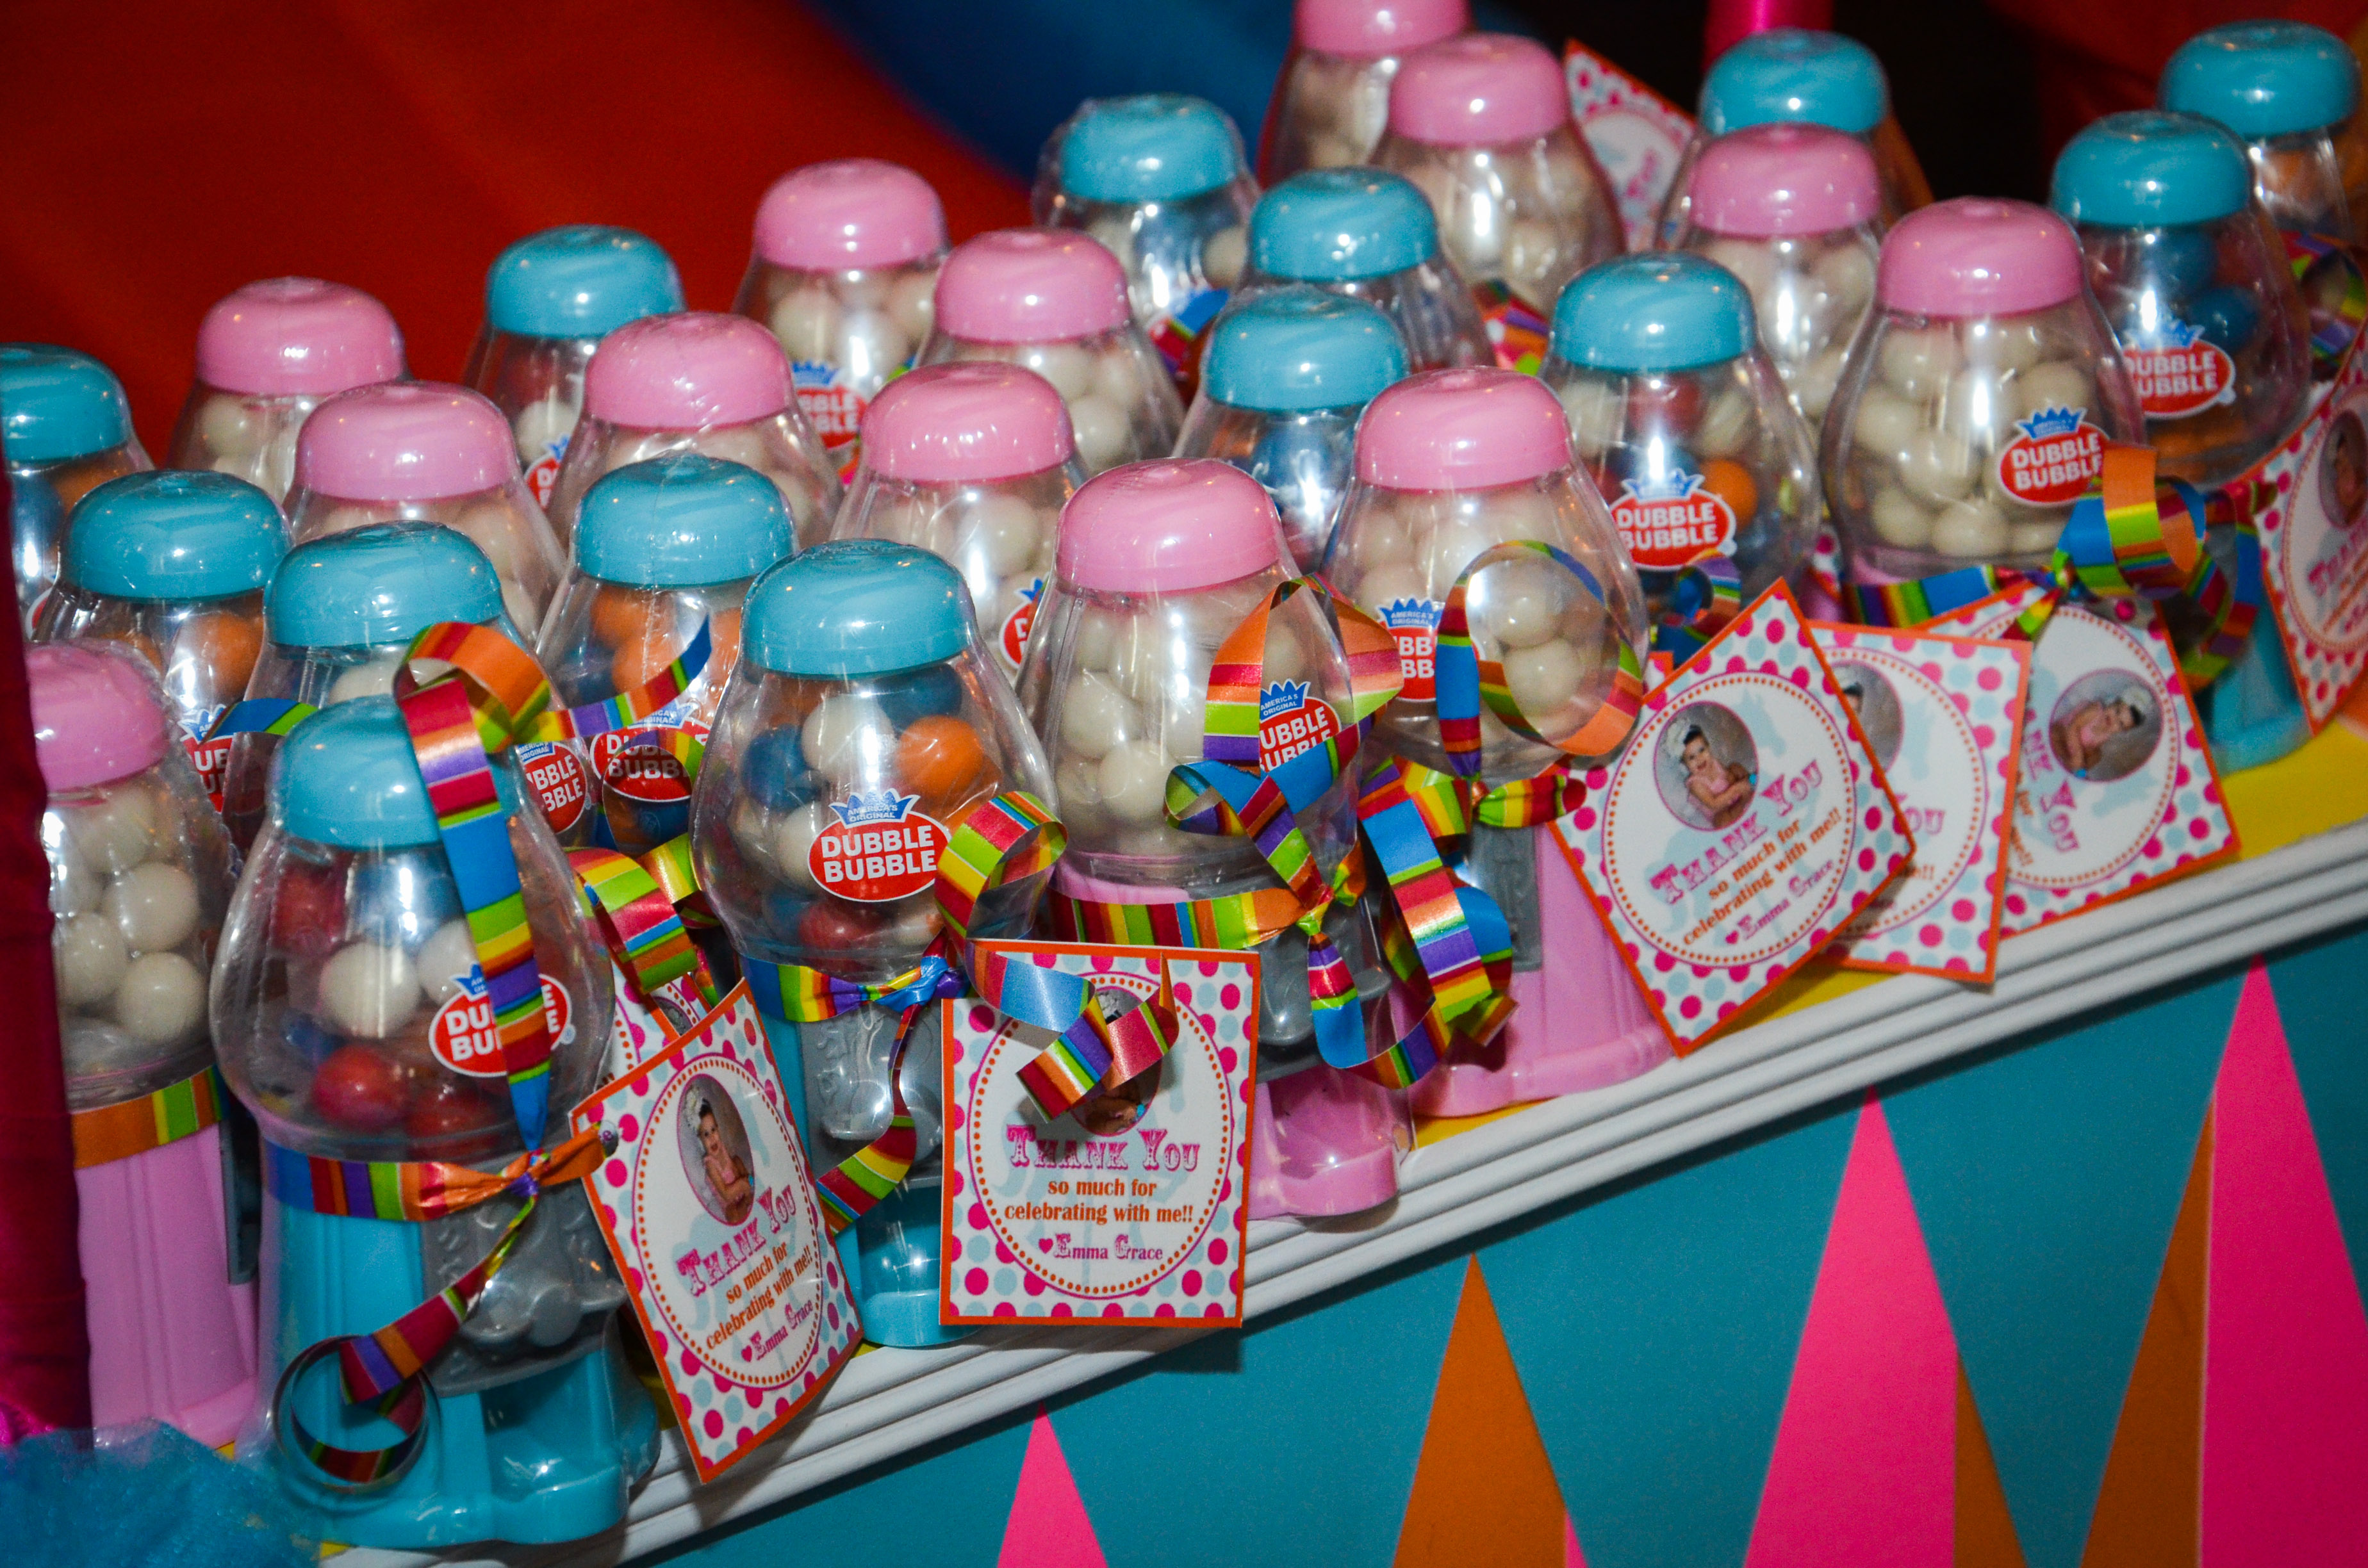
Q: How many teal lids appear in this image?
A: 14